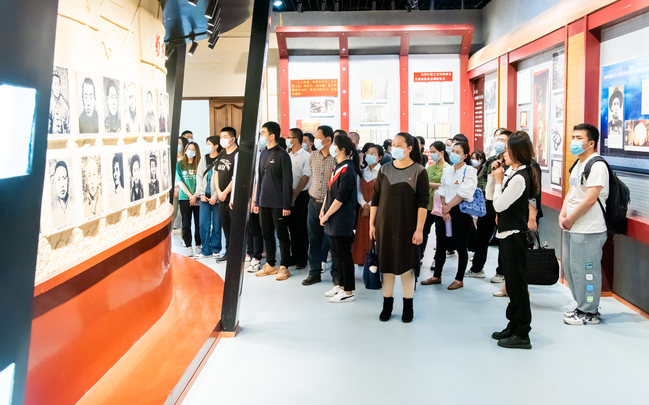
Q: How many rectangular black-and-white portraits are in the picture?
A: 13